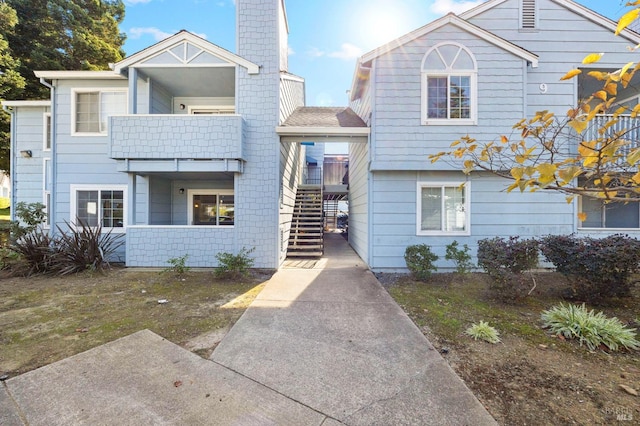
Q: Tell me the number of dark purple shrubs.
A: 2